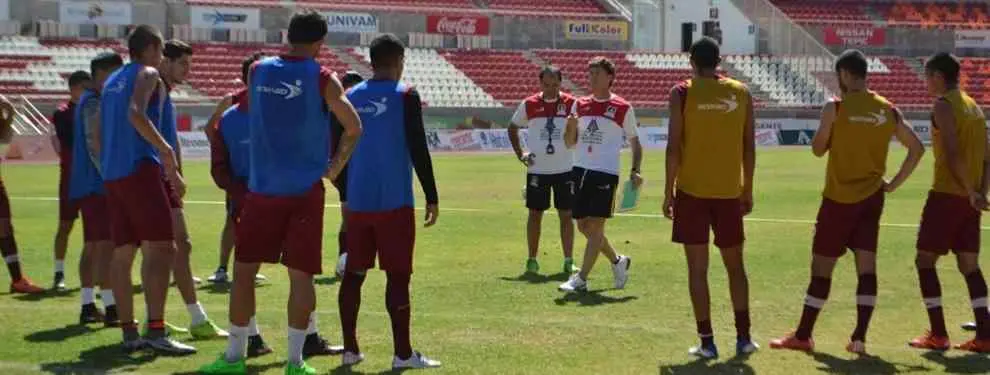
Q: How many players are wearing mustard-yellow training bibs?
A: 3